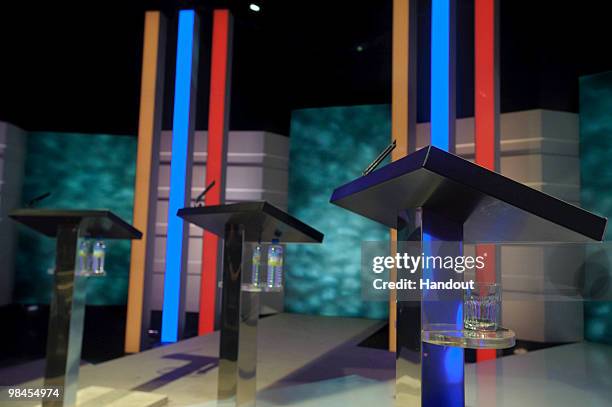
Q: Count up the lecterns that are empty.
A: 3